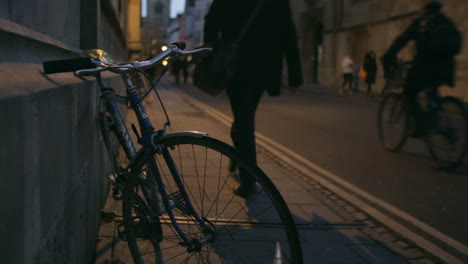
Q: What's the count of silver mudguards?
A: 1